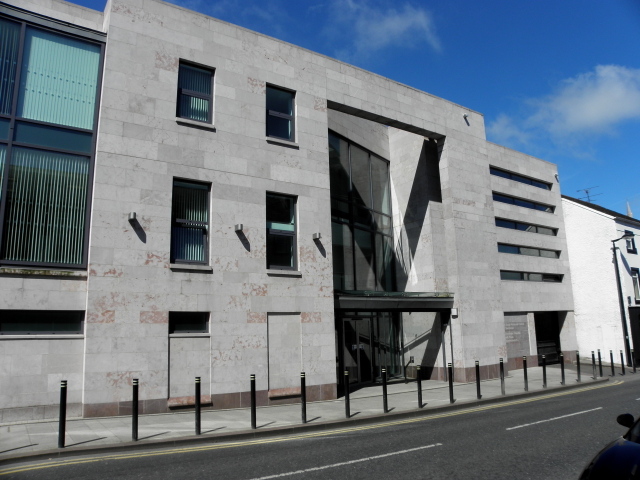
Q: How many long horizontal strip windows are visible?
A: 5